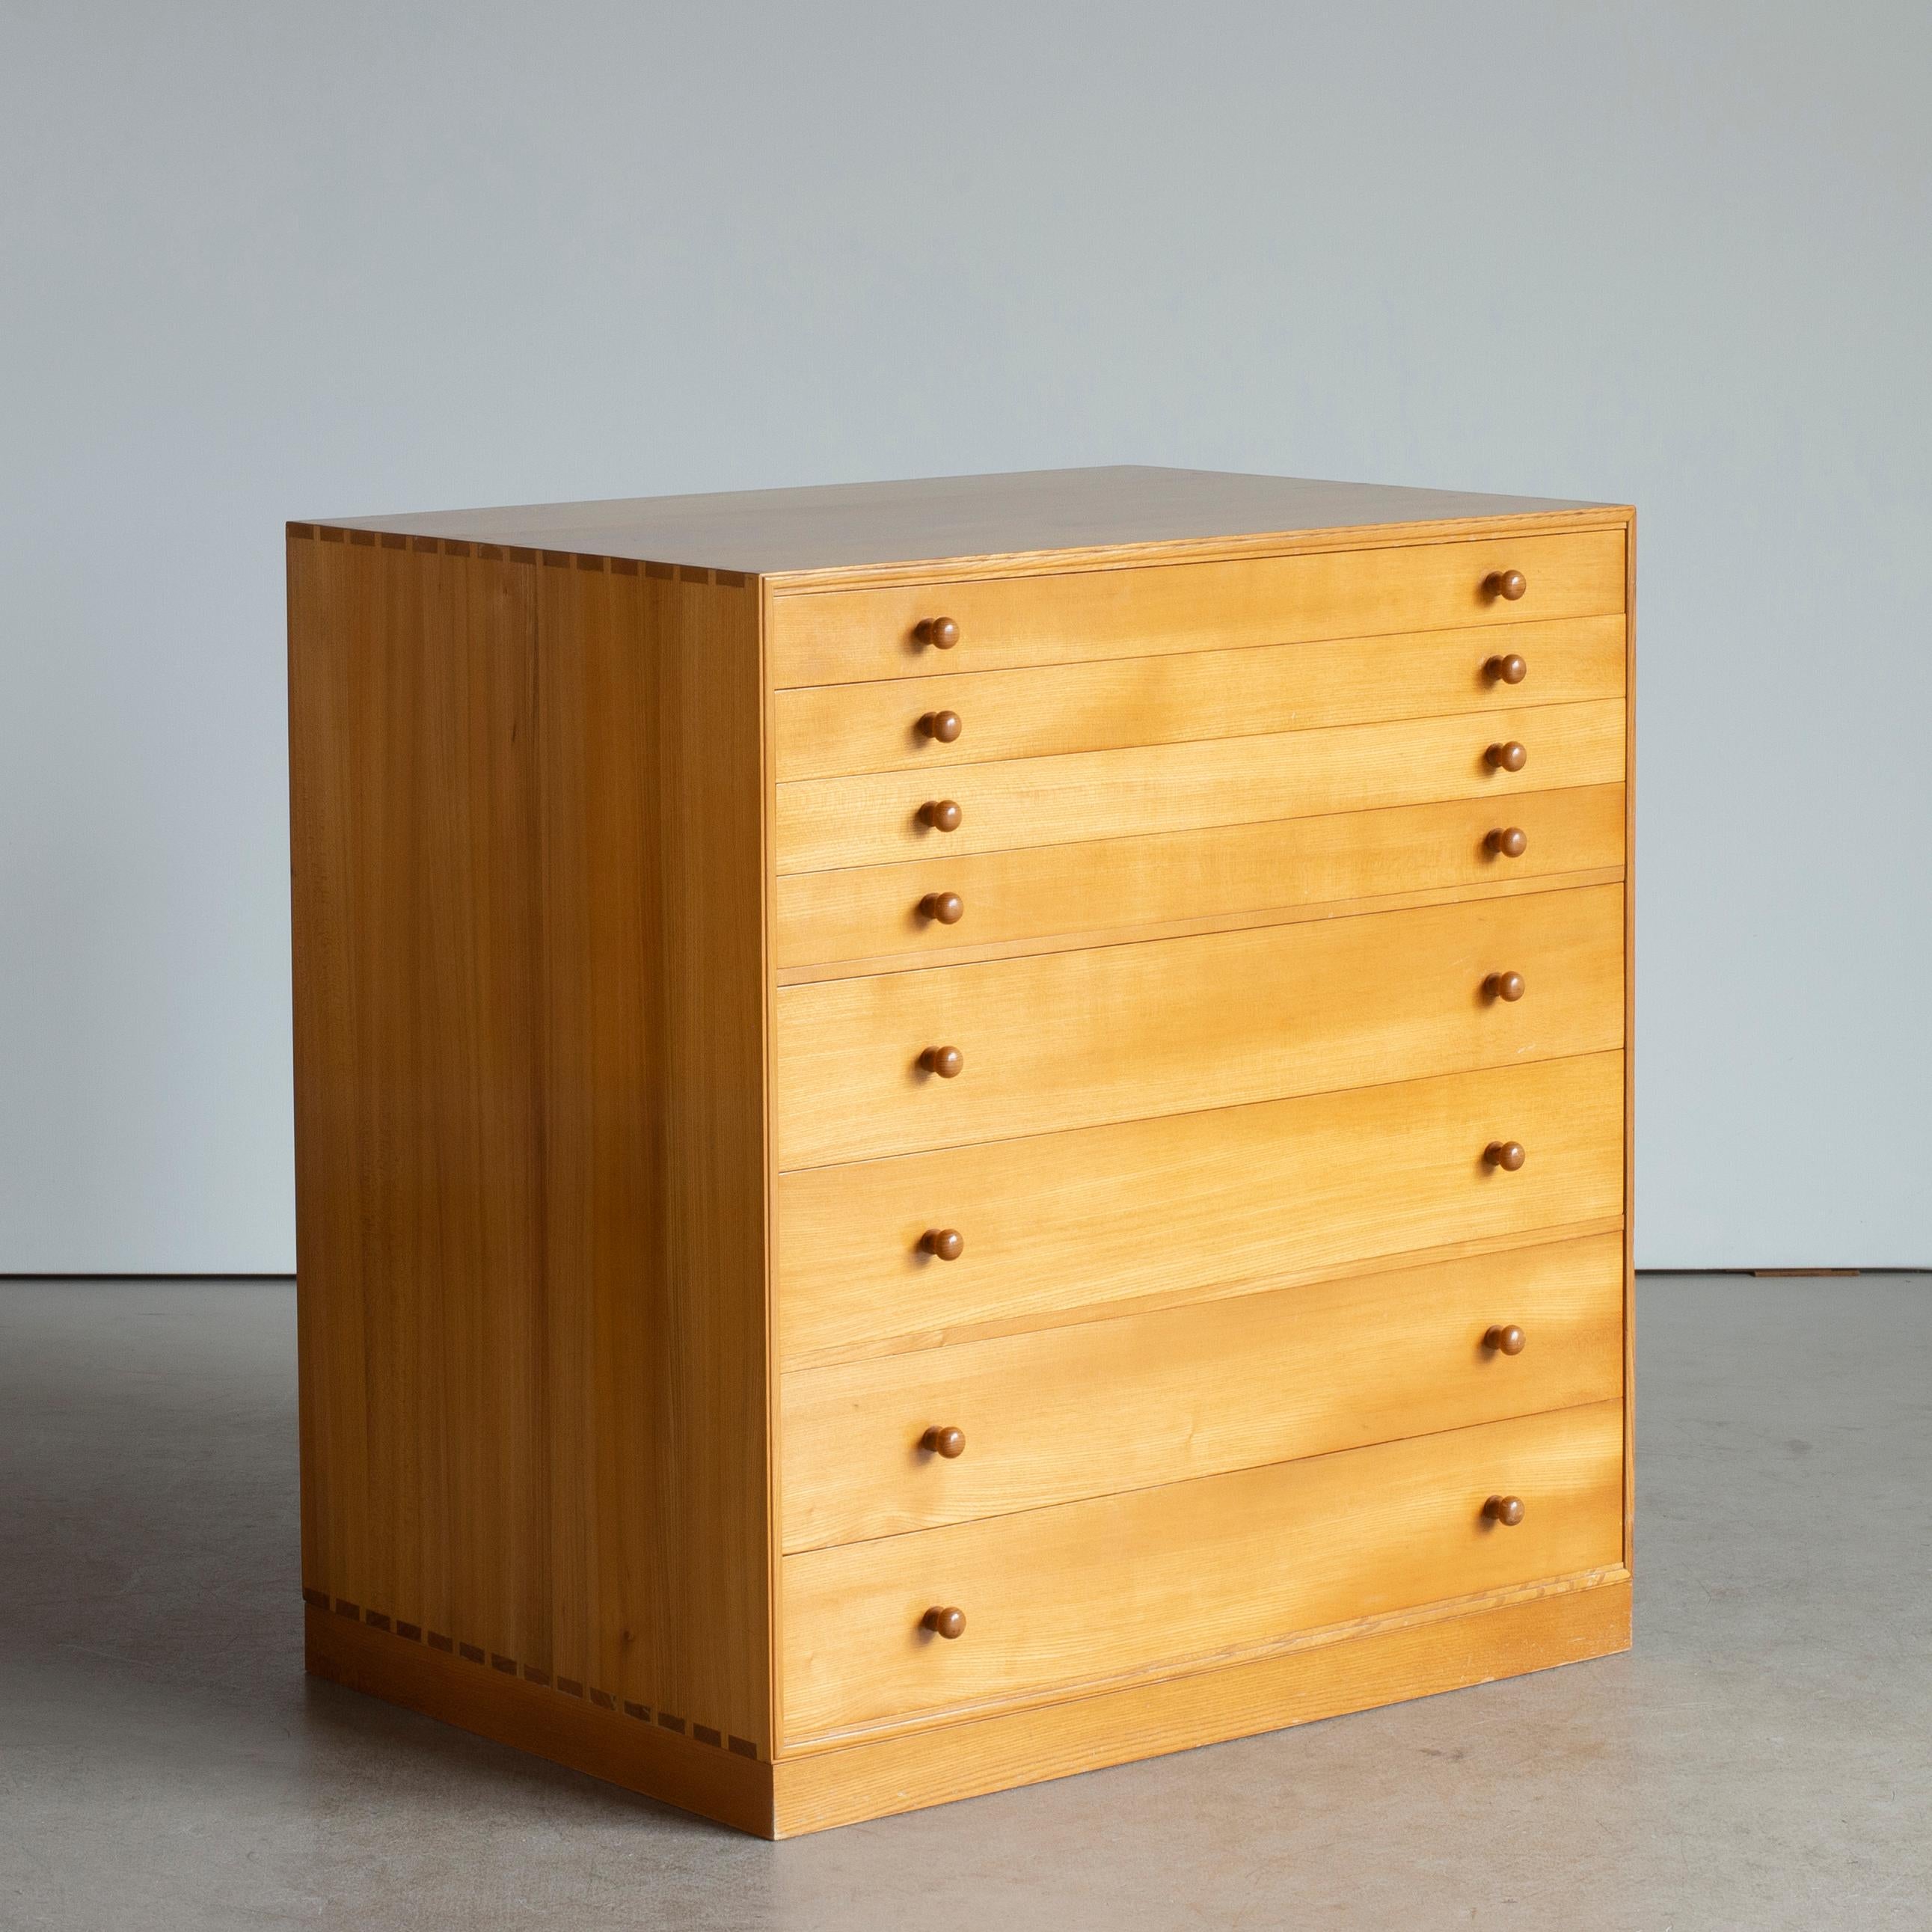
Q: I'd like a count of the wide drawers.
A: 4